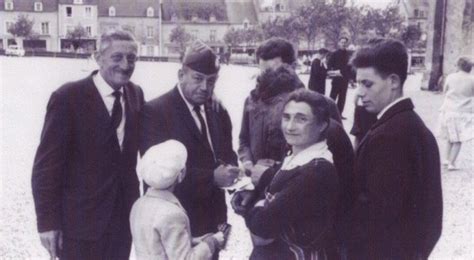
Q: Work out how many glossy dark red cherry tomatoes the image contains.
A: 0